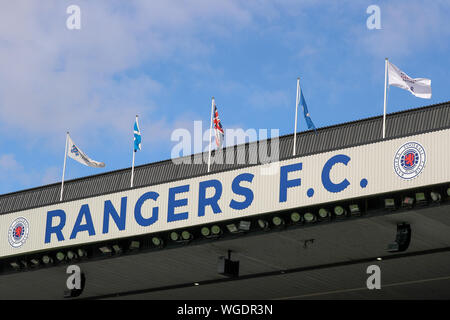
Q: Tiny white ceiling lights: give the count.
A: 2